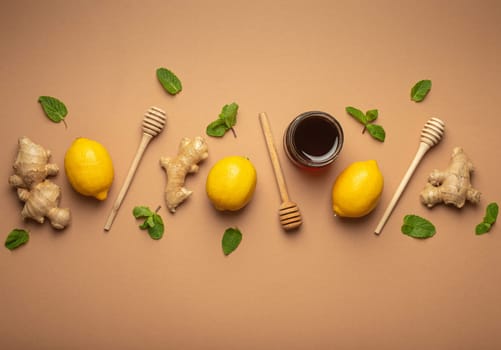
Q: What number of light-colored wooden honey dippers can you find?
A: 2